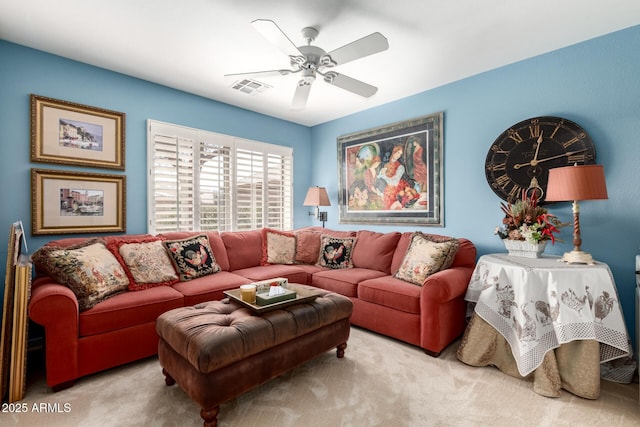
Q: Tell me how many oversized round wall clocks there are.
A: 1